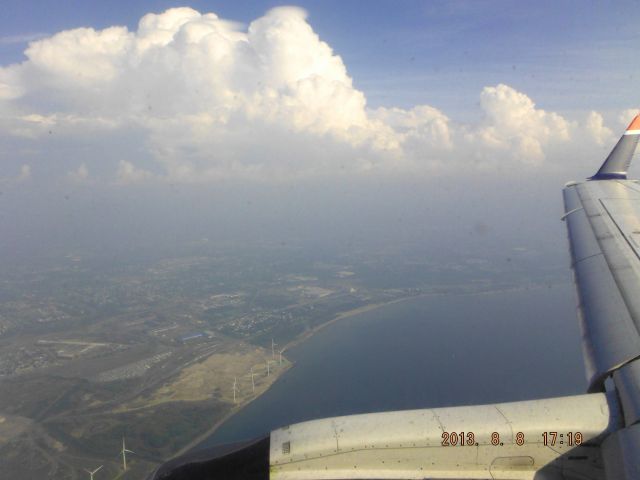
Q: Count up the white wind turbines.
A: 7